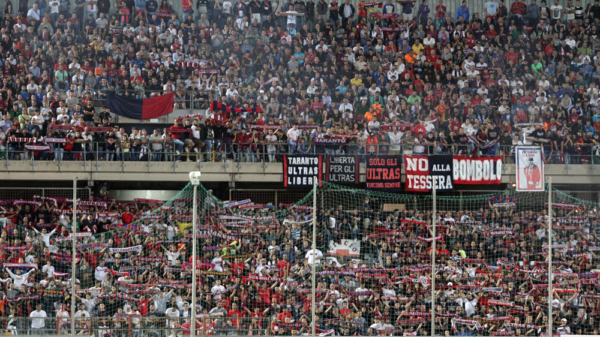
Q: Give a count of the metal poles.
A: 5